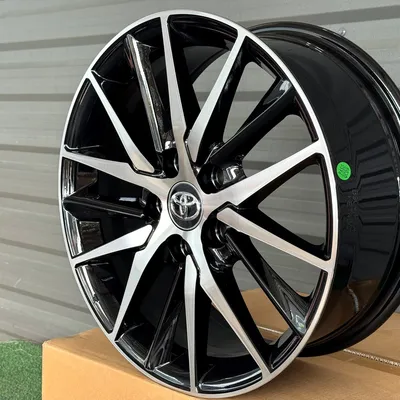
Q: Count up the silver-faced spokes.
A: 10